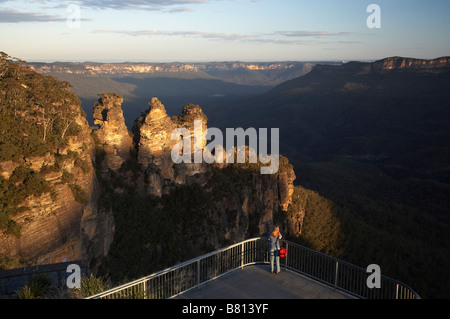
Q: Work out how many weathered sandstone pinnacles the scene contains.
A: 3